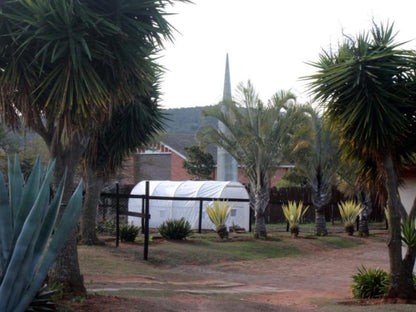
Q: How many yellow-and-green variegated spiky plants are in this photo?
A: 3